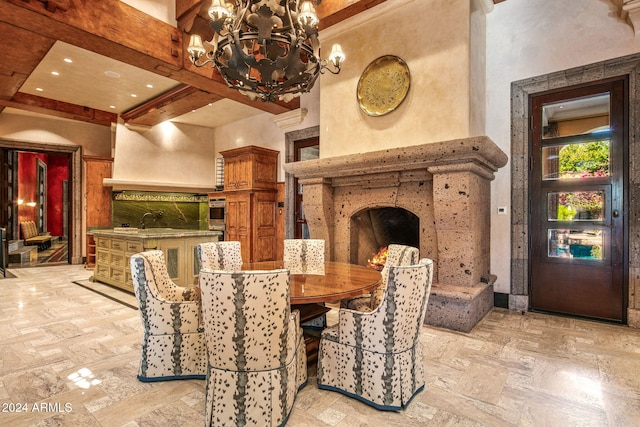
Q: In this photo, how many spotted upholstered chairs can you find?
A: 6